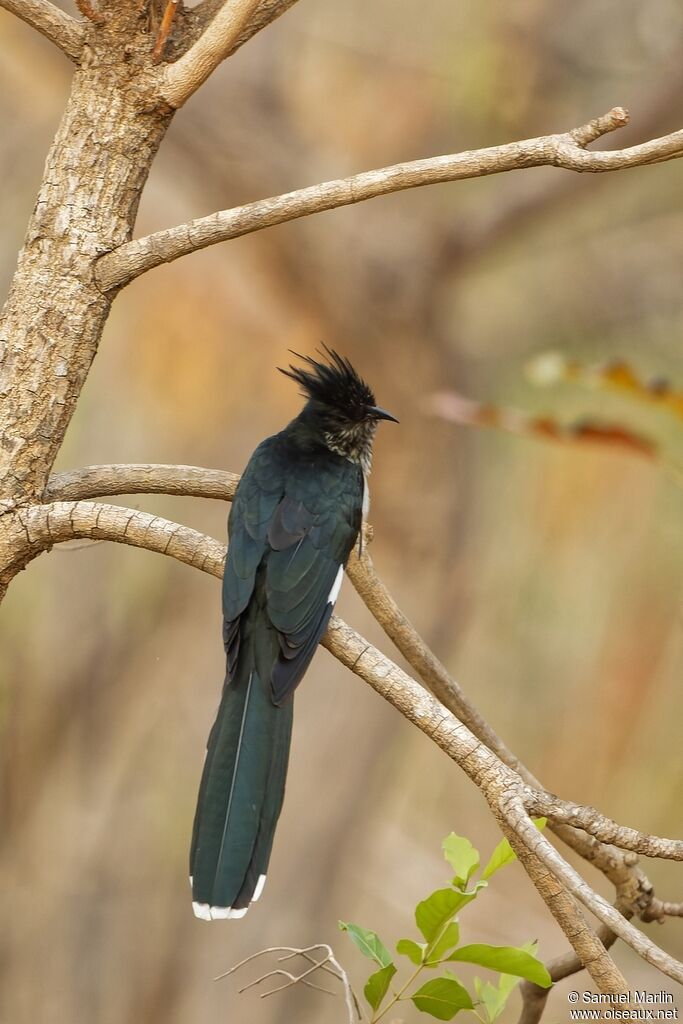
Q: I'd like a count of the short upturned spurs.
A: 1